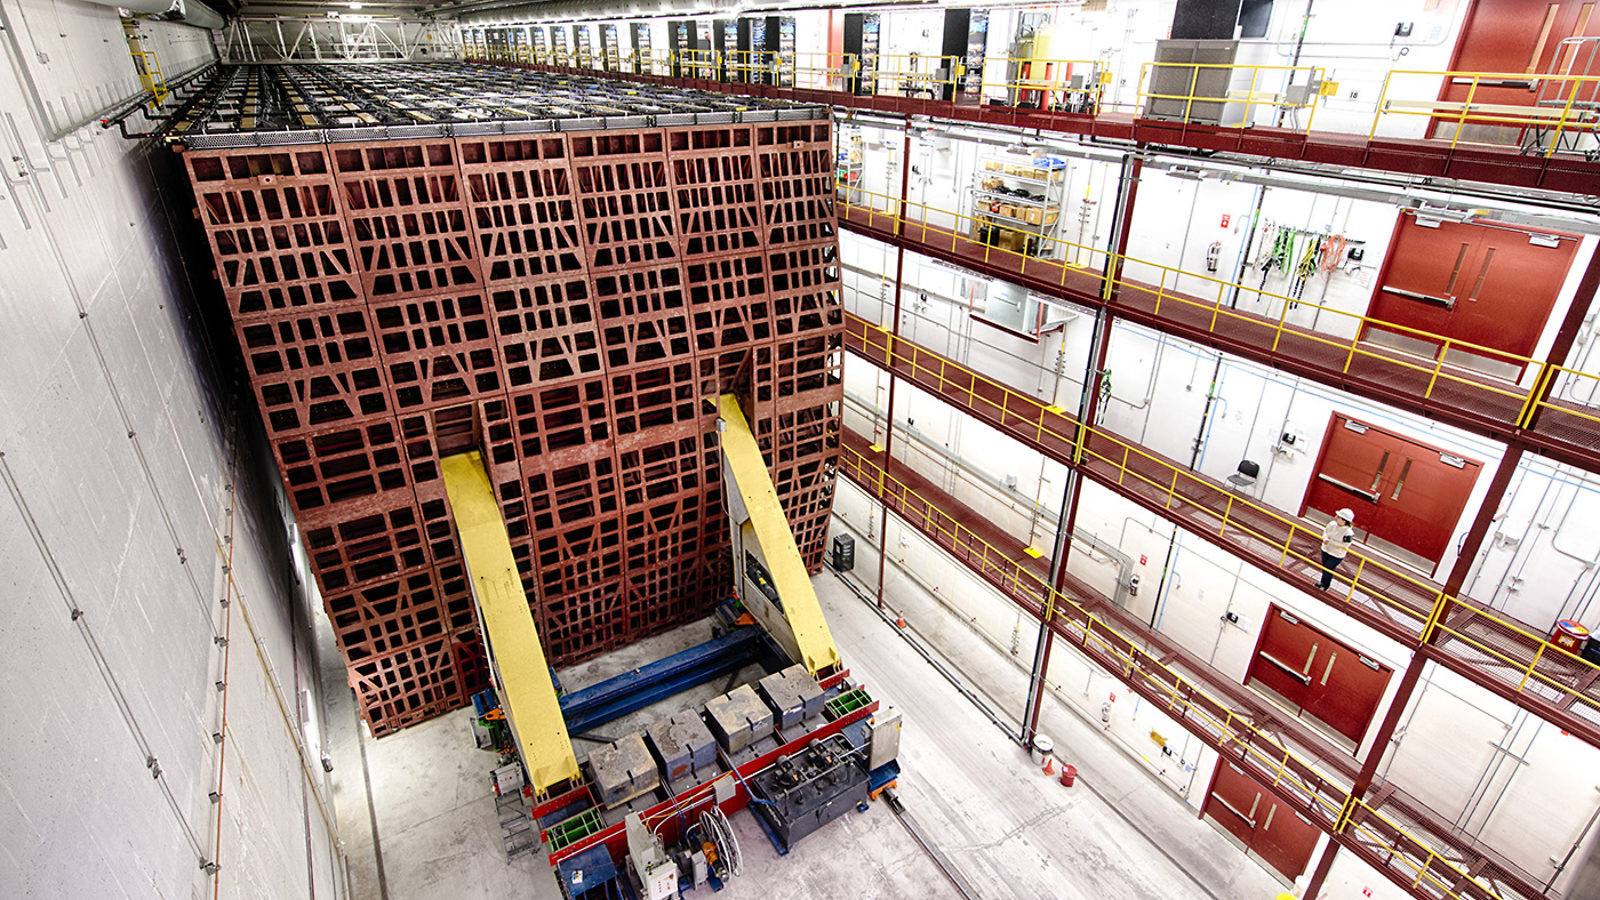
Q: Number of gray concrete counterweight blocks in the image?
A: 4